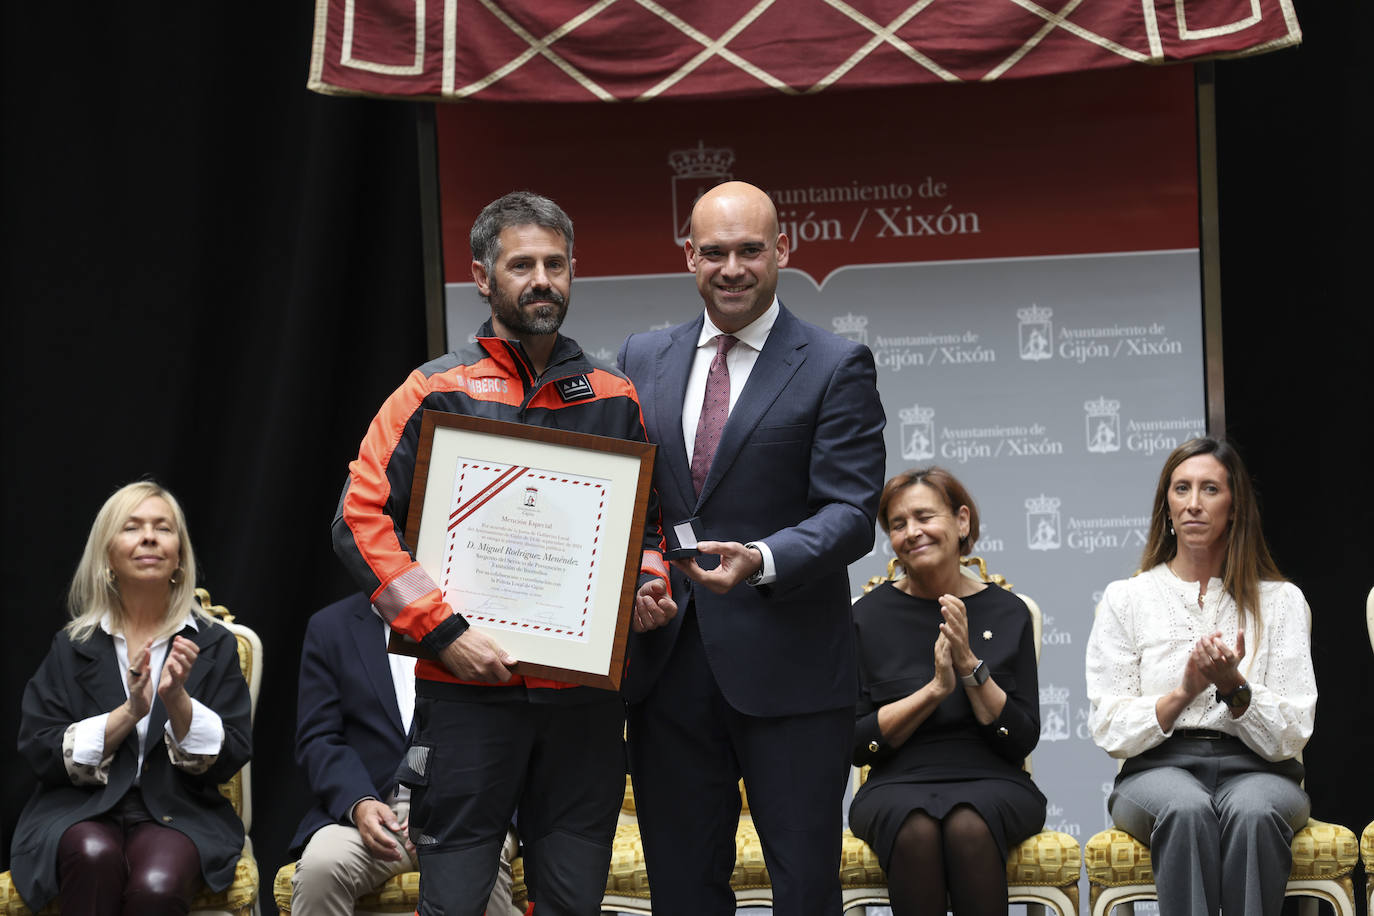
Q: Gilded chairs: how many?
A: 6